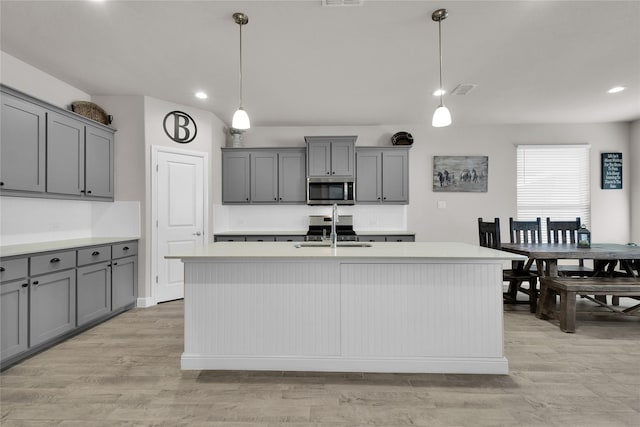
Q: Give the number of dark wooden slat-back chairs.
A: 3